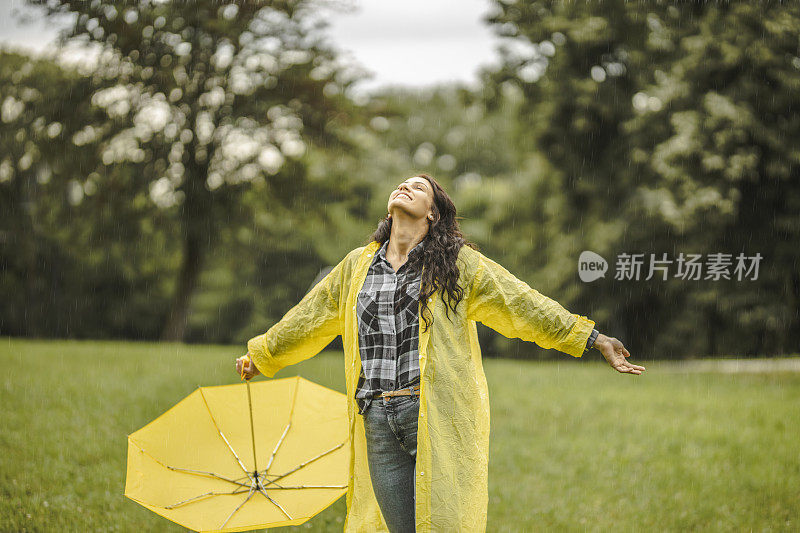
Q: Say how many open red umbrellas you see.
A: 0